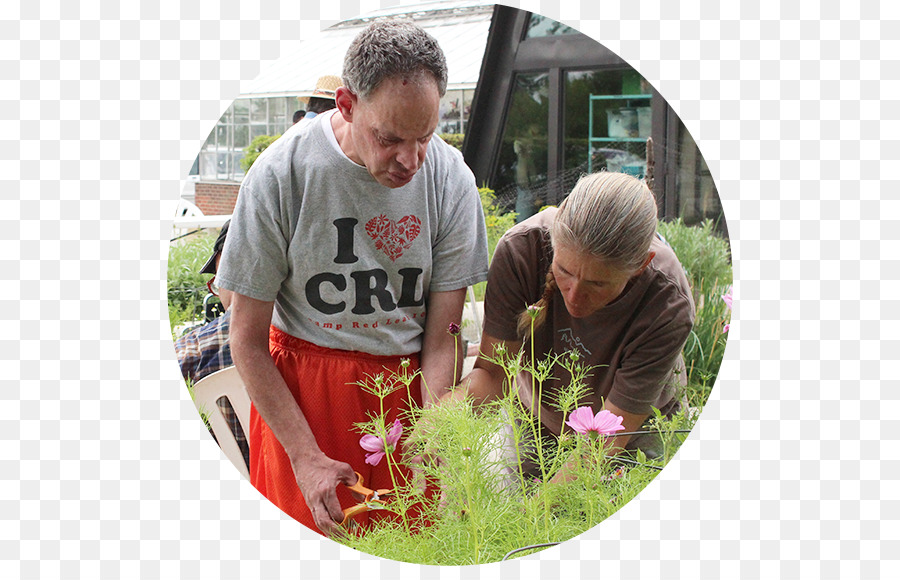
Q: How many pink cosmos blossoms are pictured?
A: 2